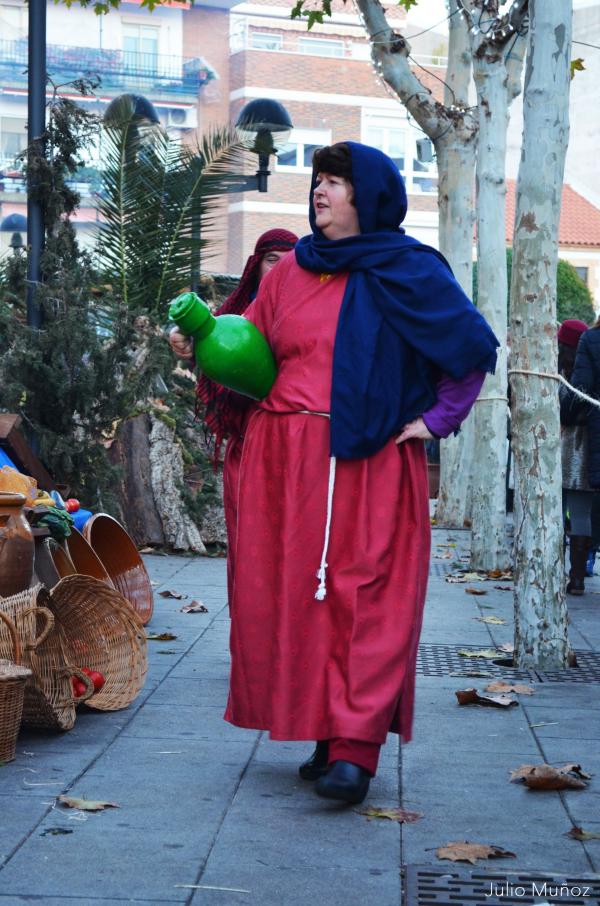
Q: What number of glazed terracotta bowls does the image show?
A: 3